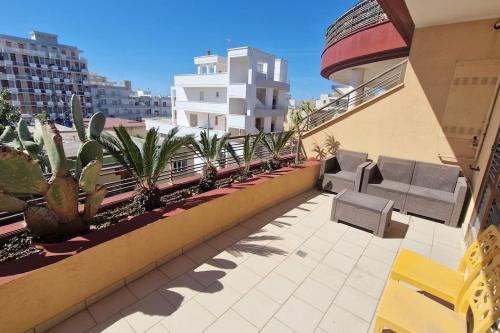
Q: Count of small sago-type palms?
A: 4